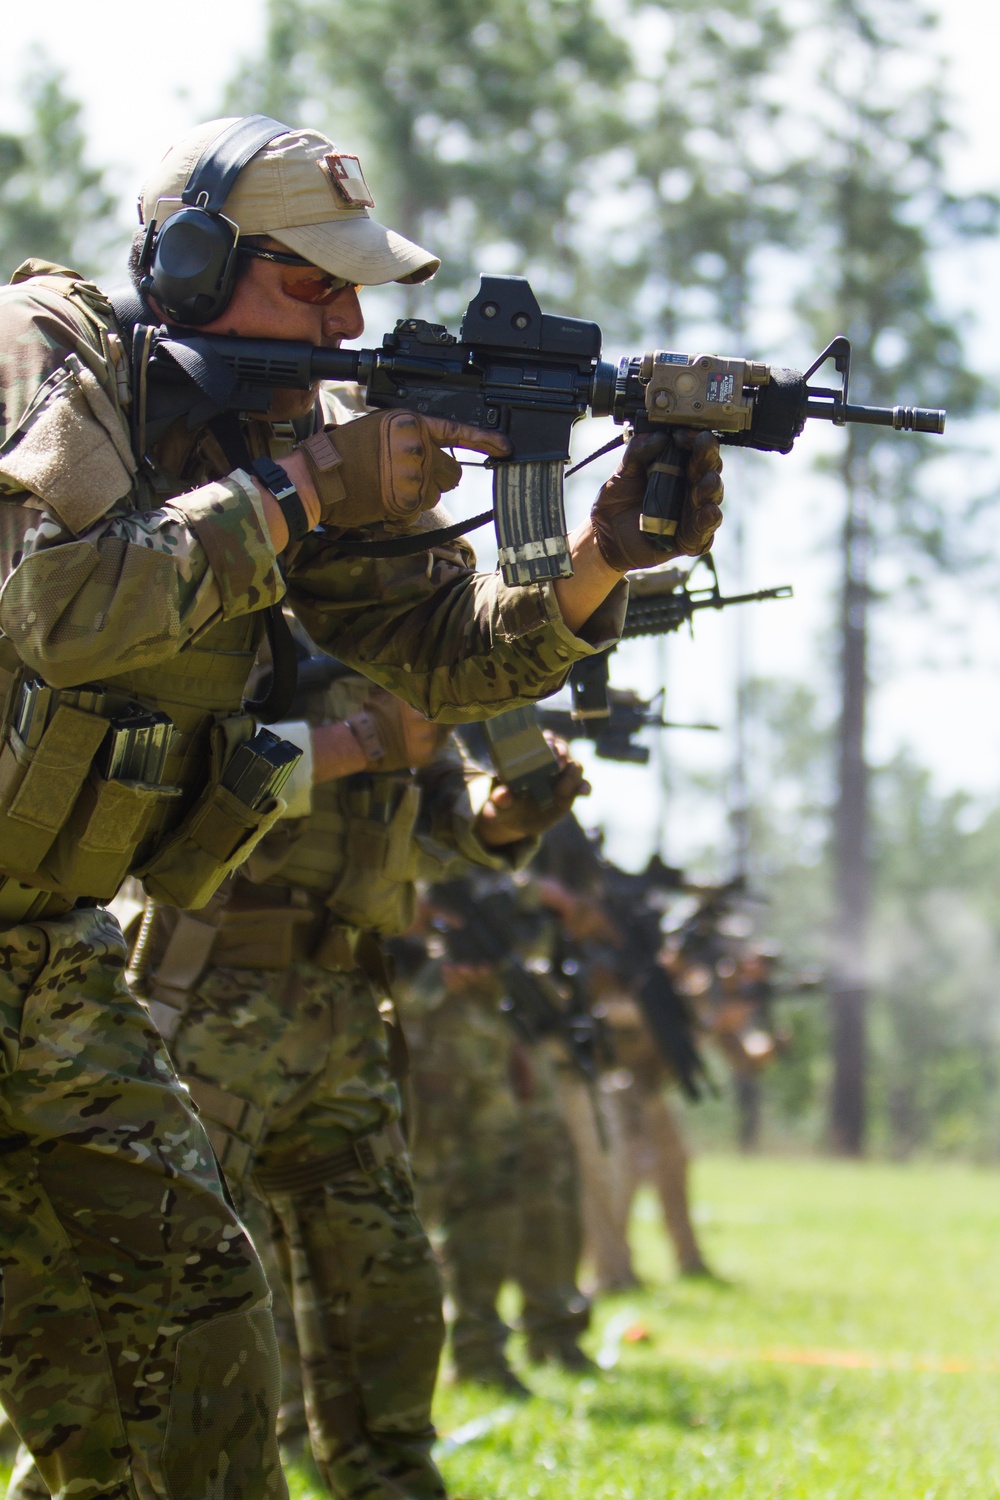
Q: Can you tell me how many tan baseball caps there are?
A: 1